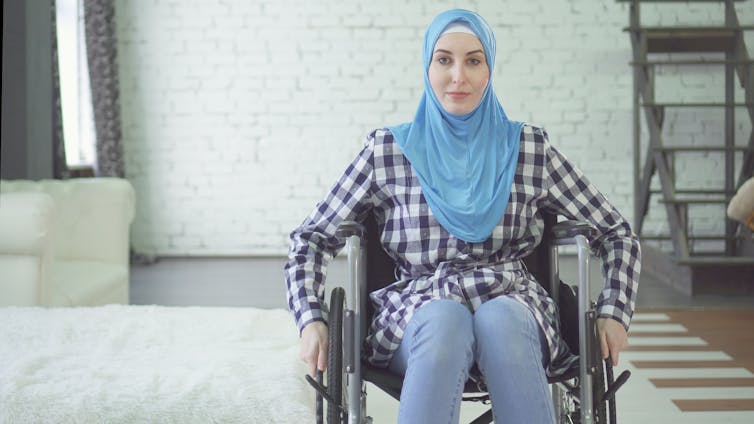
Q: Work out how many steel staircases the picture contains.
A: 1